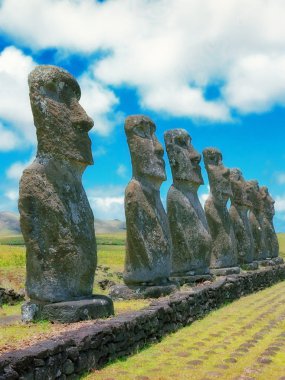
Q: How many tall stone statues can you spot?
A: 7